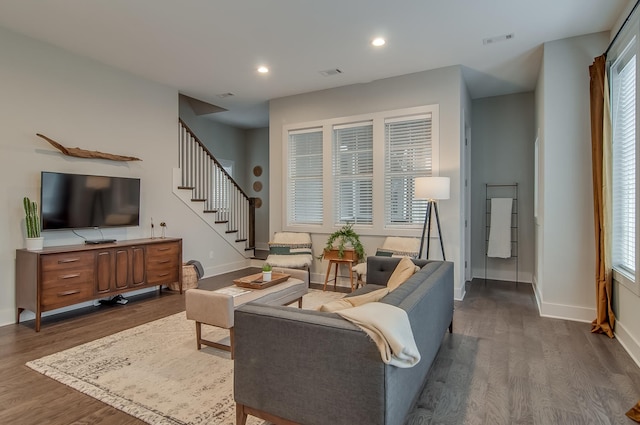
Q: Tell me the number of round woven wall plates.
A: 3